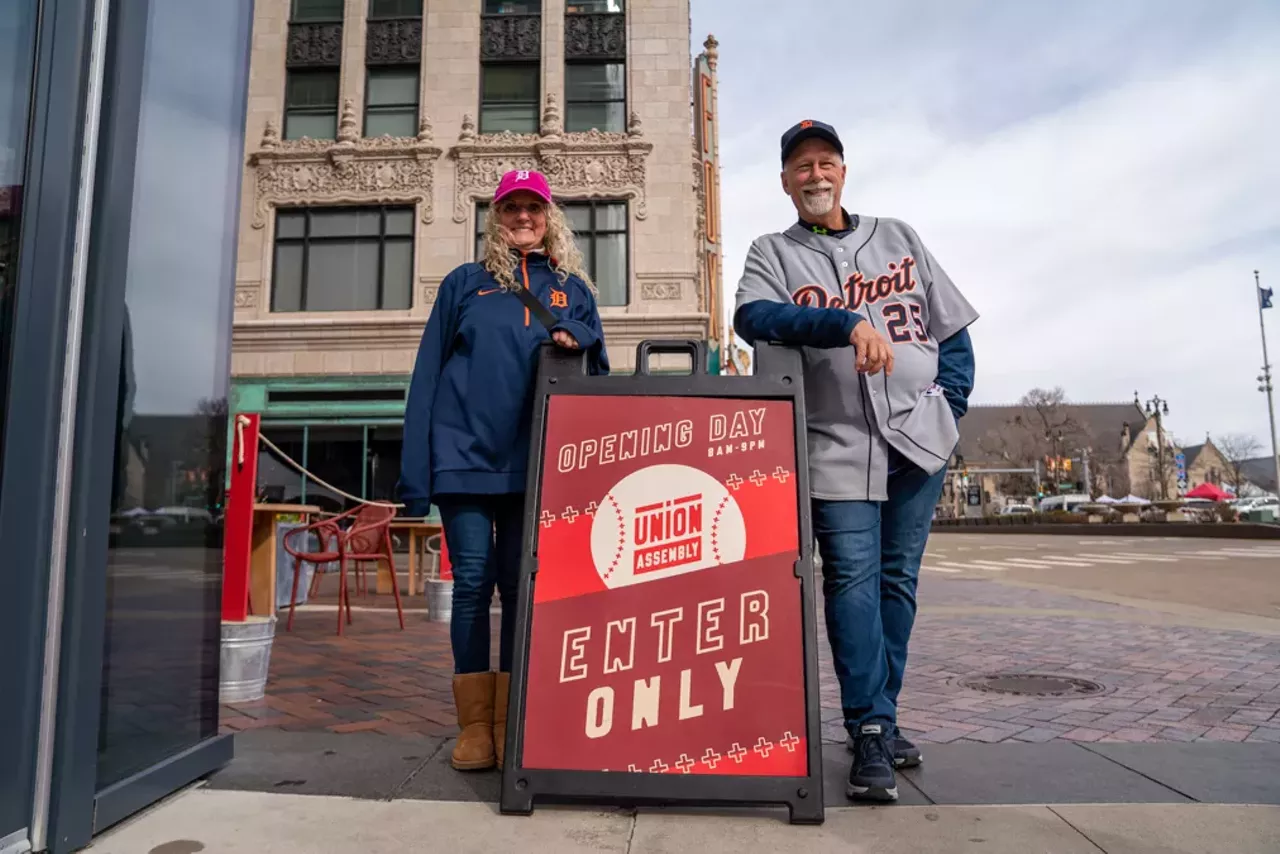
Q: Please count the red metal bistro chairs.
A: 2